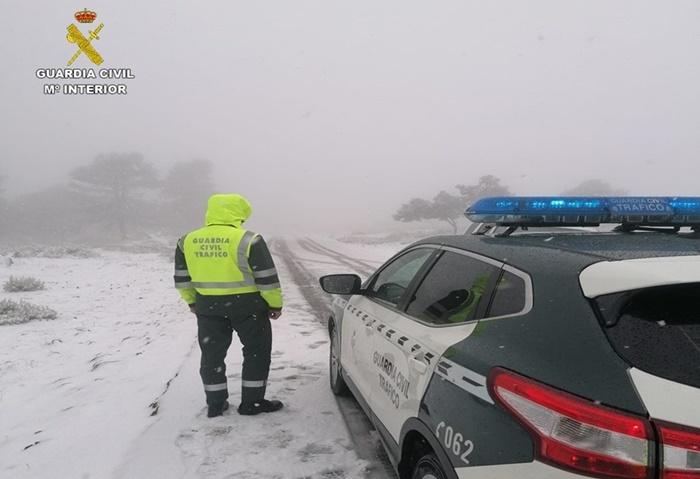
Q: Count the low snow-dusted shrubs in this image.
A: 2